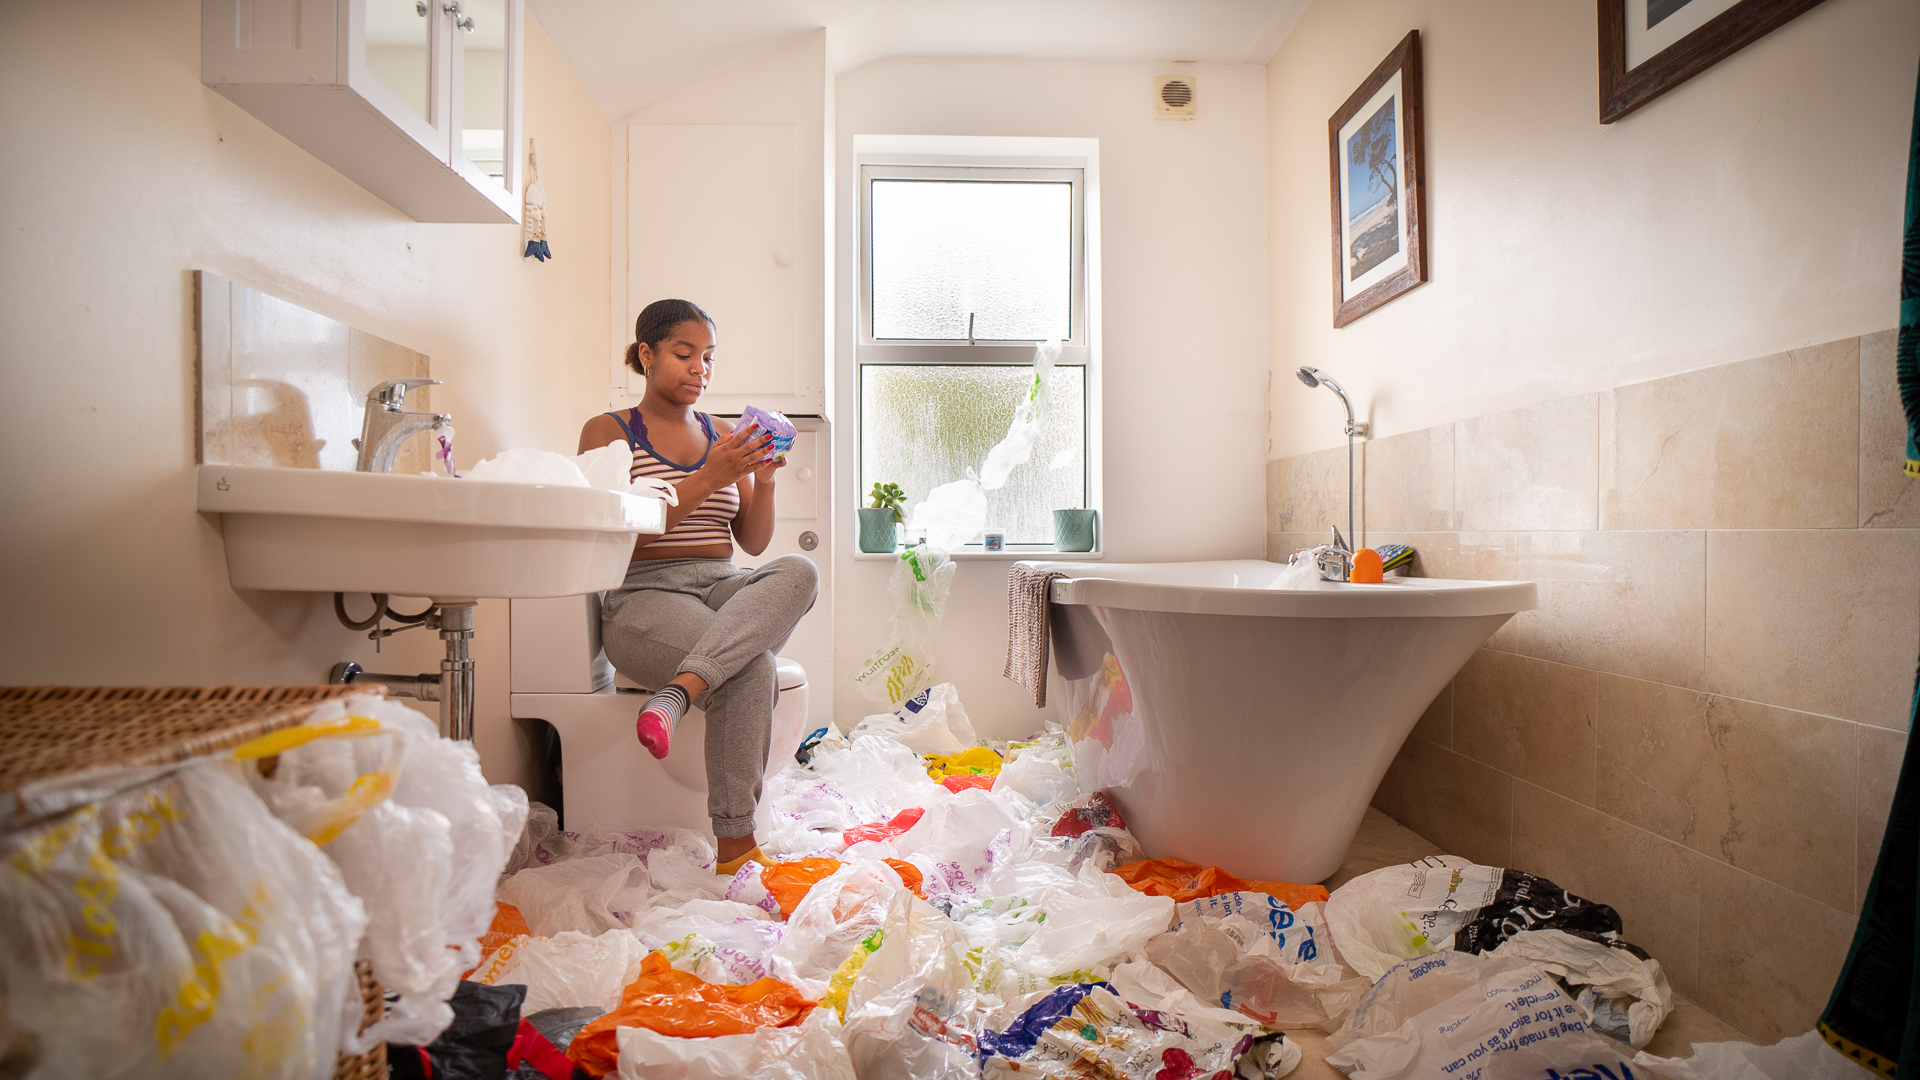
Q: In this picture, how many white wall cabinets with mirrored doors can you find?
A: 1